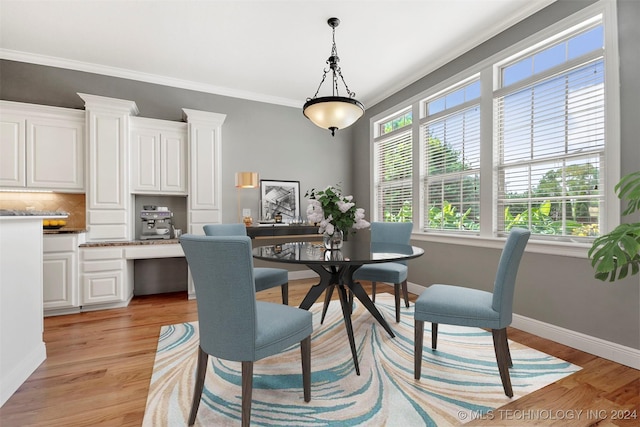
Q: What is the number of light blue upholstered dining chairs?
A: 4